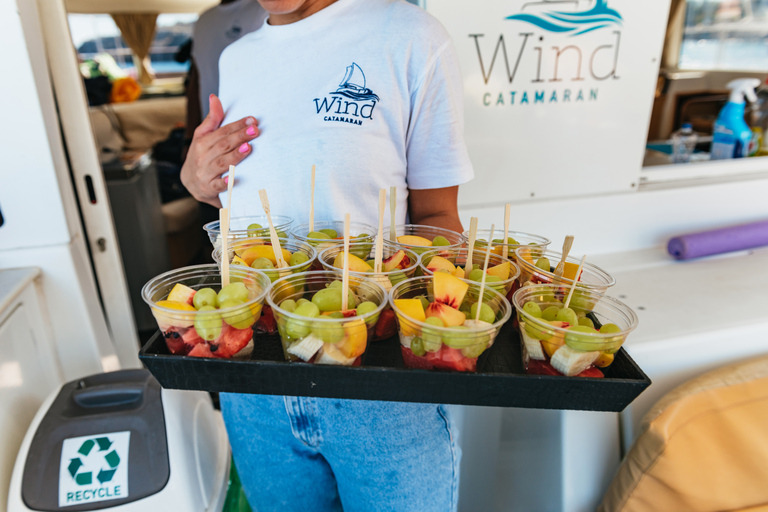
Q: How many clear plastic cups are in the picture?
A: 12